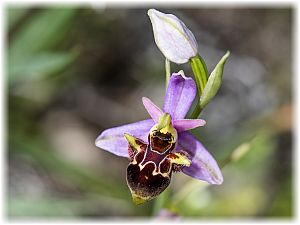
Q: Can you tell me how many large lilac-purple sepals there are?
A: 3